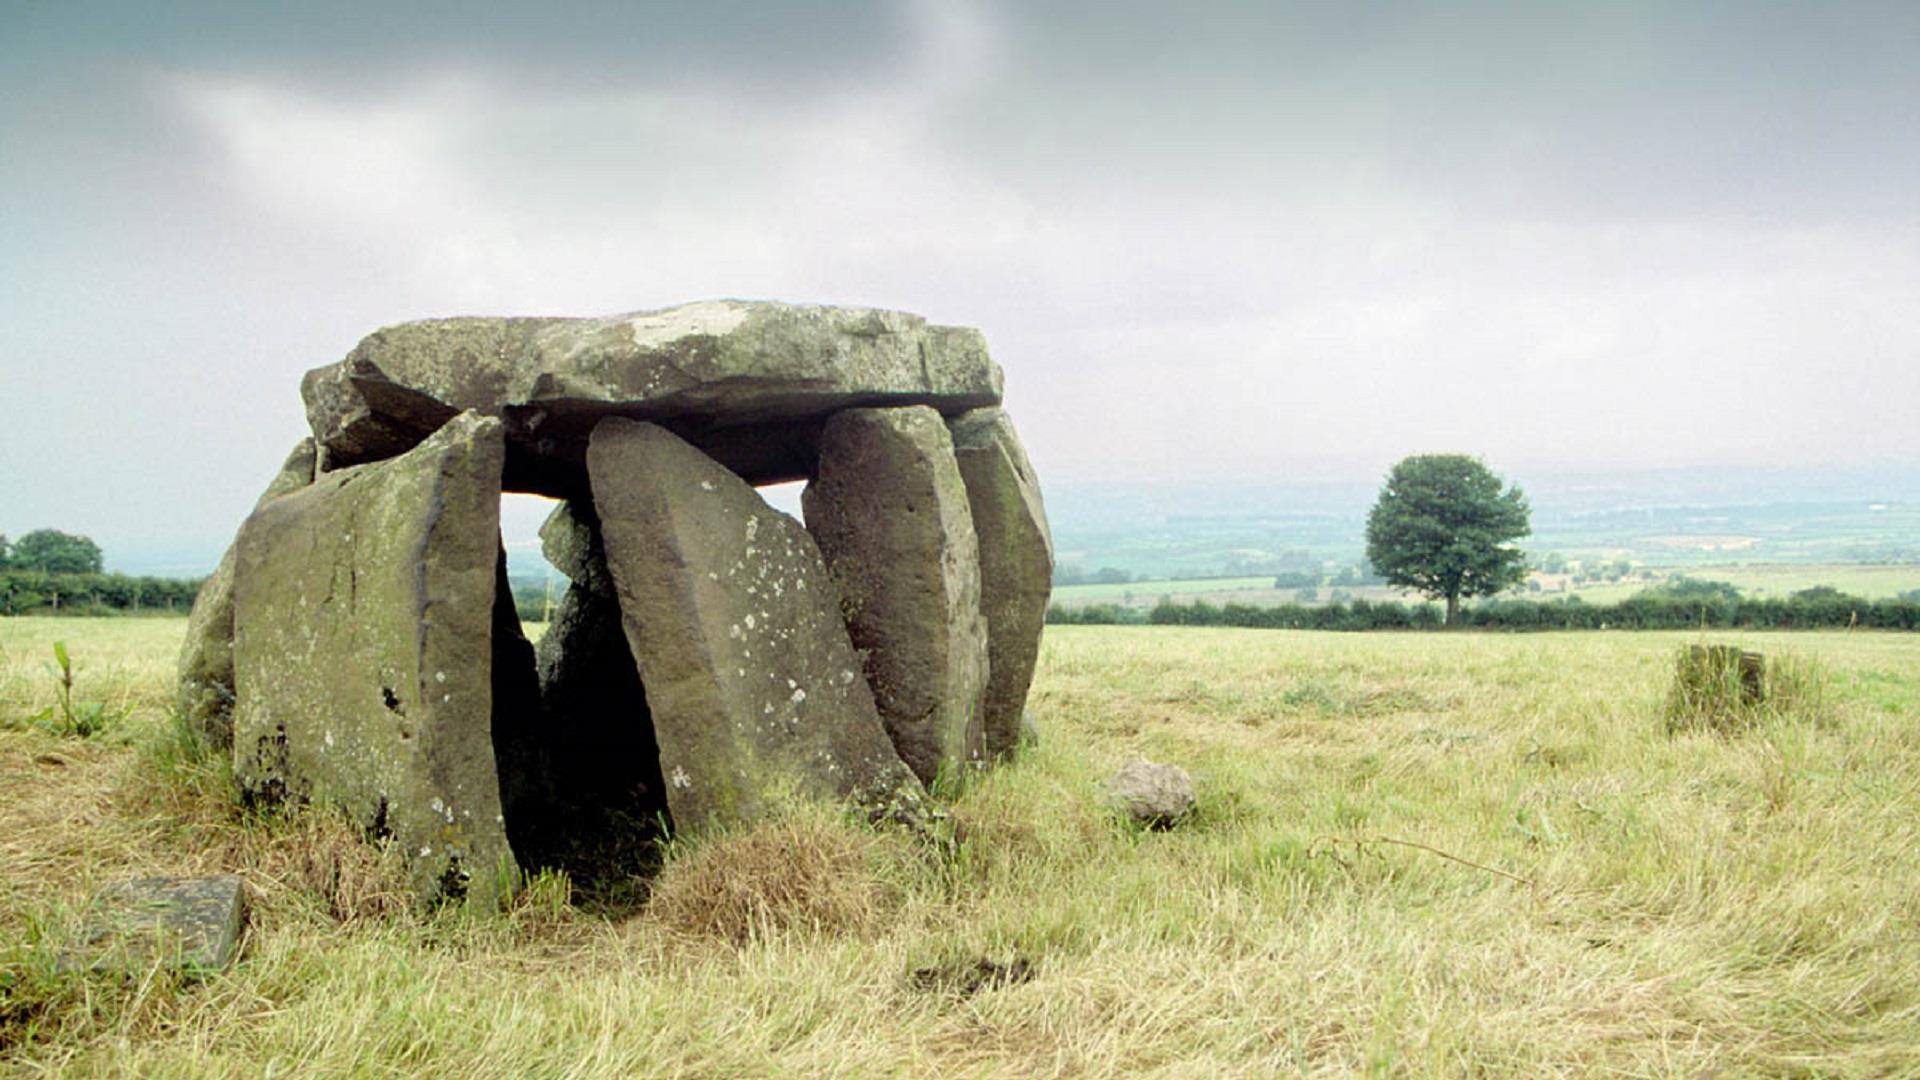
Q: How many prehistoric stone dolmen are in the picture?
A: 1